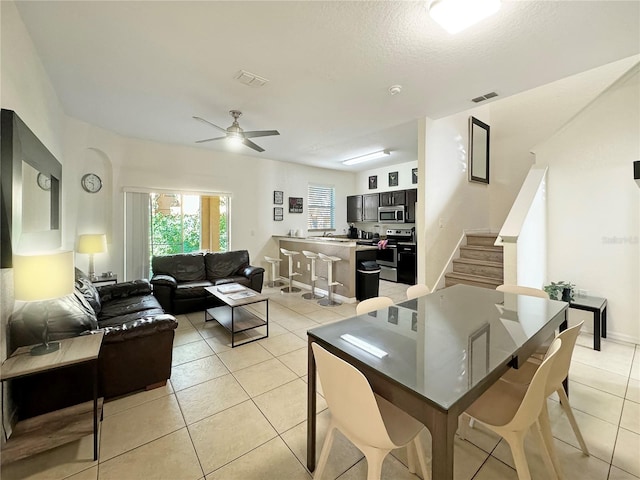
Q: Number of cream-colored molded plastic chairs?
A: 6